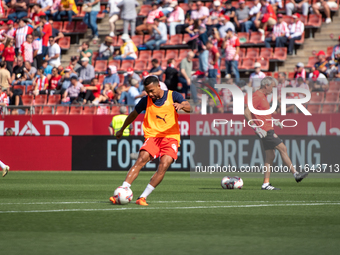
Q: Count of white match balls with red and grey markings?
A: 3